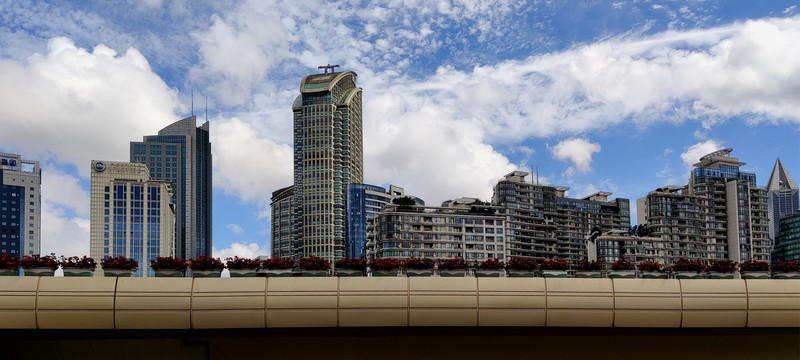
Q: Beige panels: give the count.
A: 12